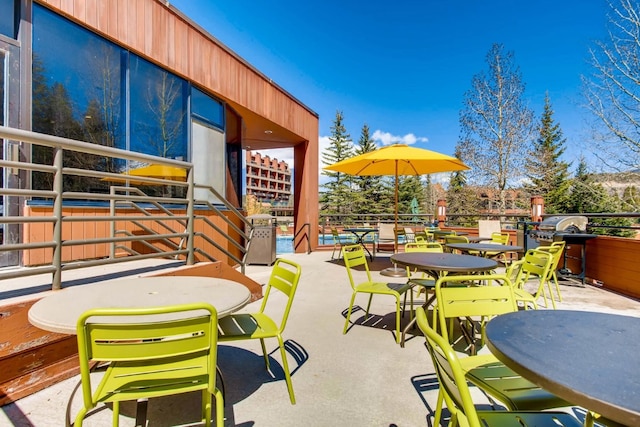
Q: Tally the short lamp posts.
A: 2